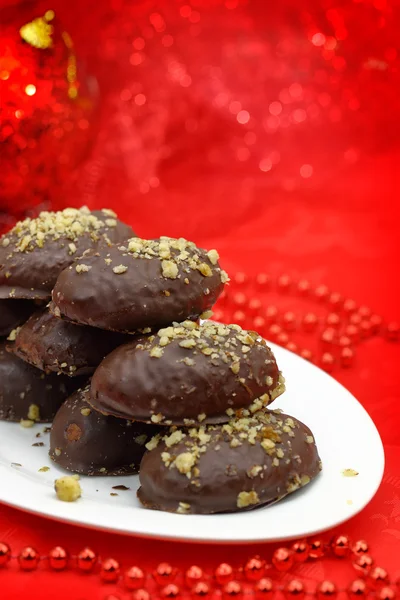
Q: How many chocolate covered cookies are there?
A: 8